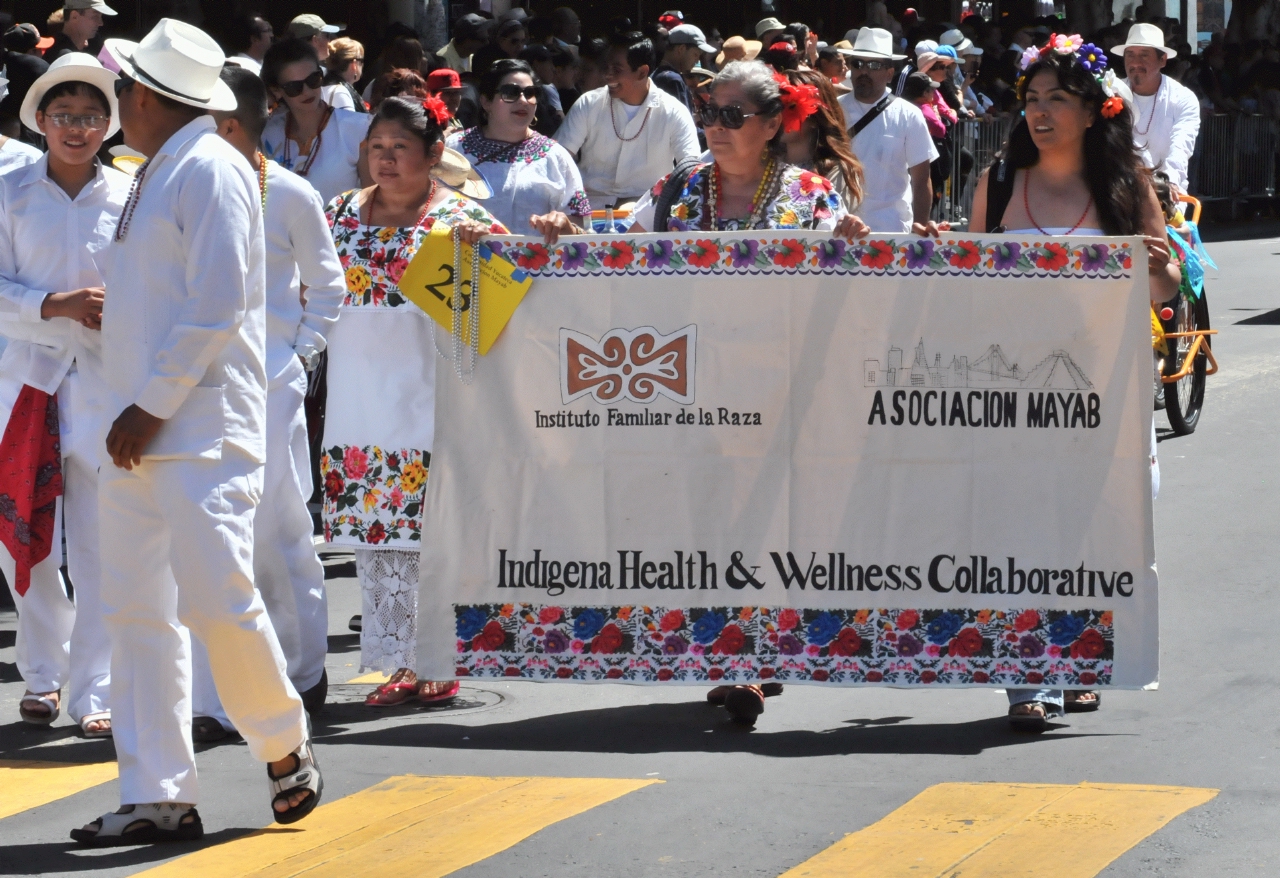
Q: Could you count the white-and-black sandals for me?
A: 2